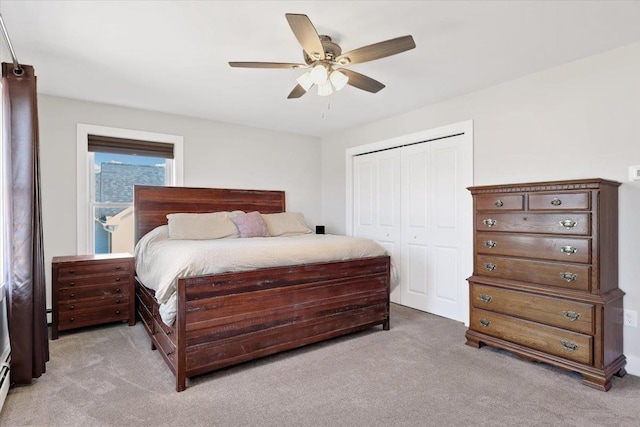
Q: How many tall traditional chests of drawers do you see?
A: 1